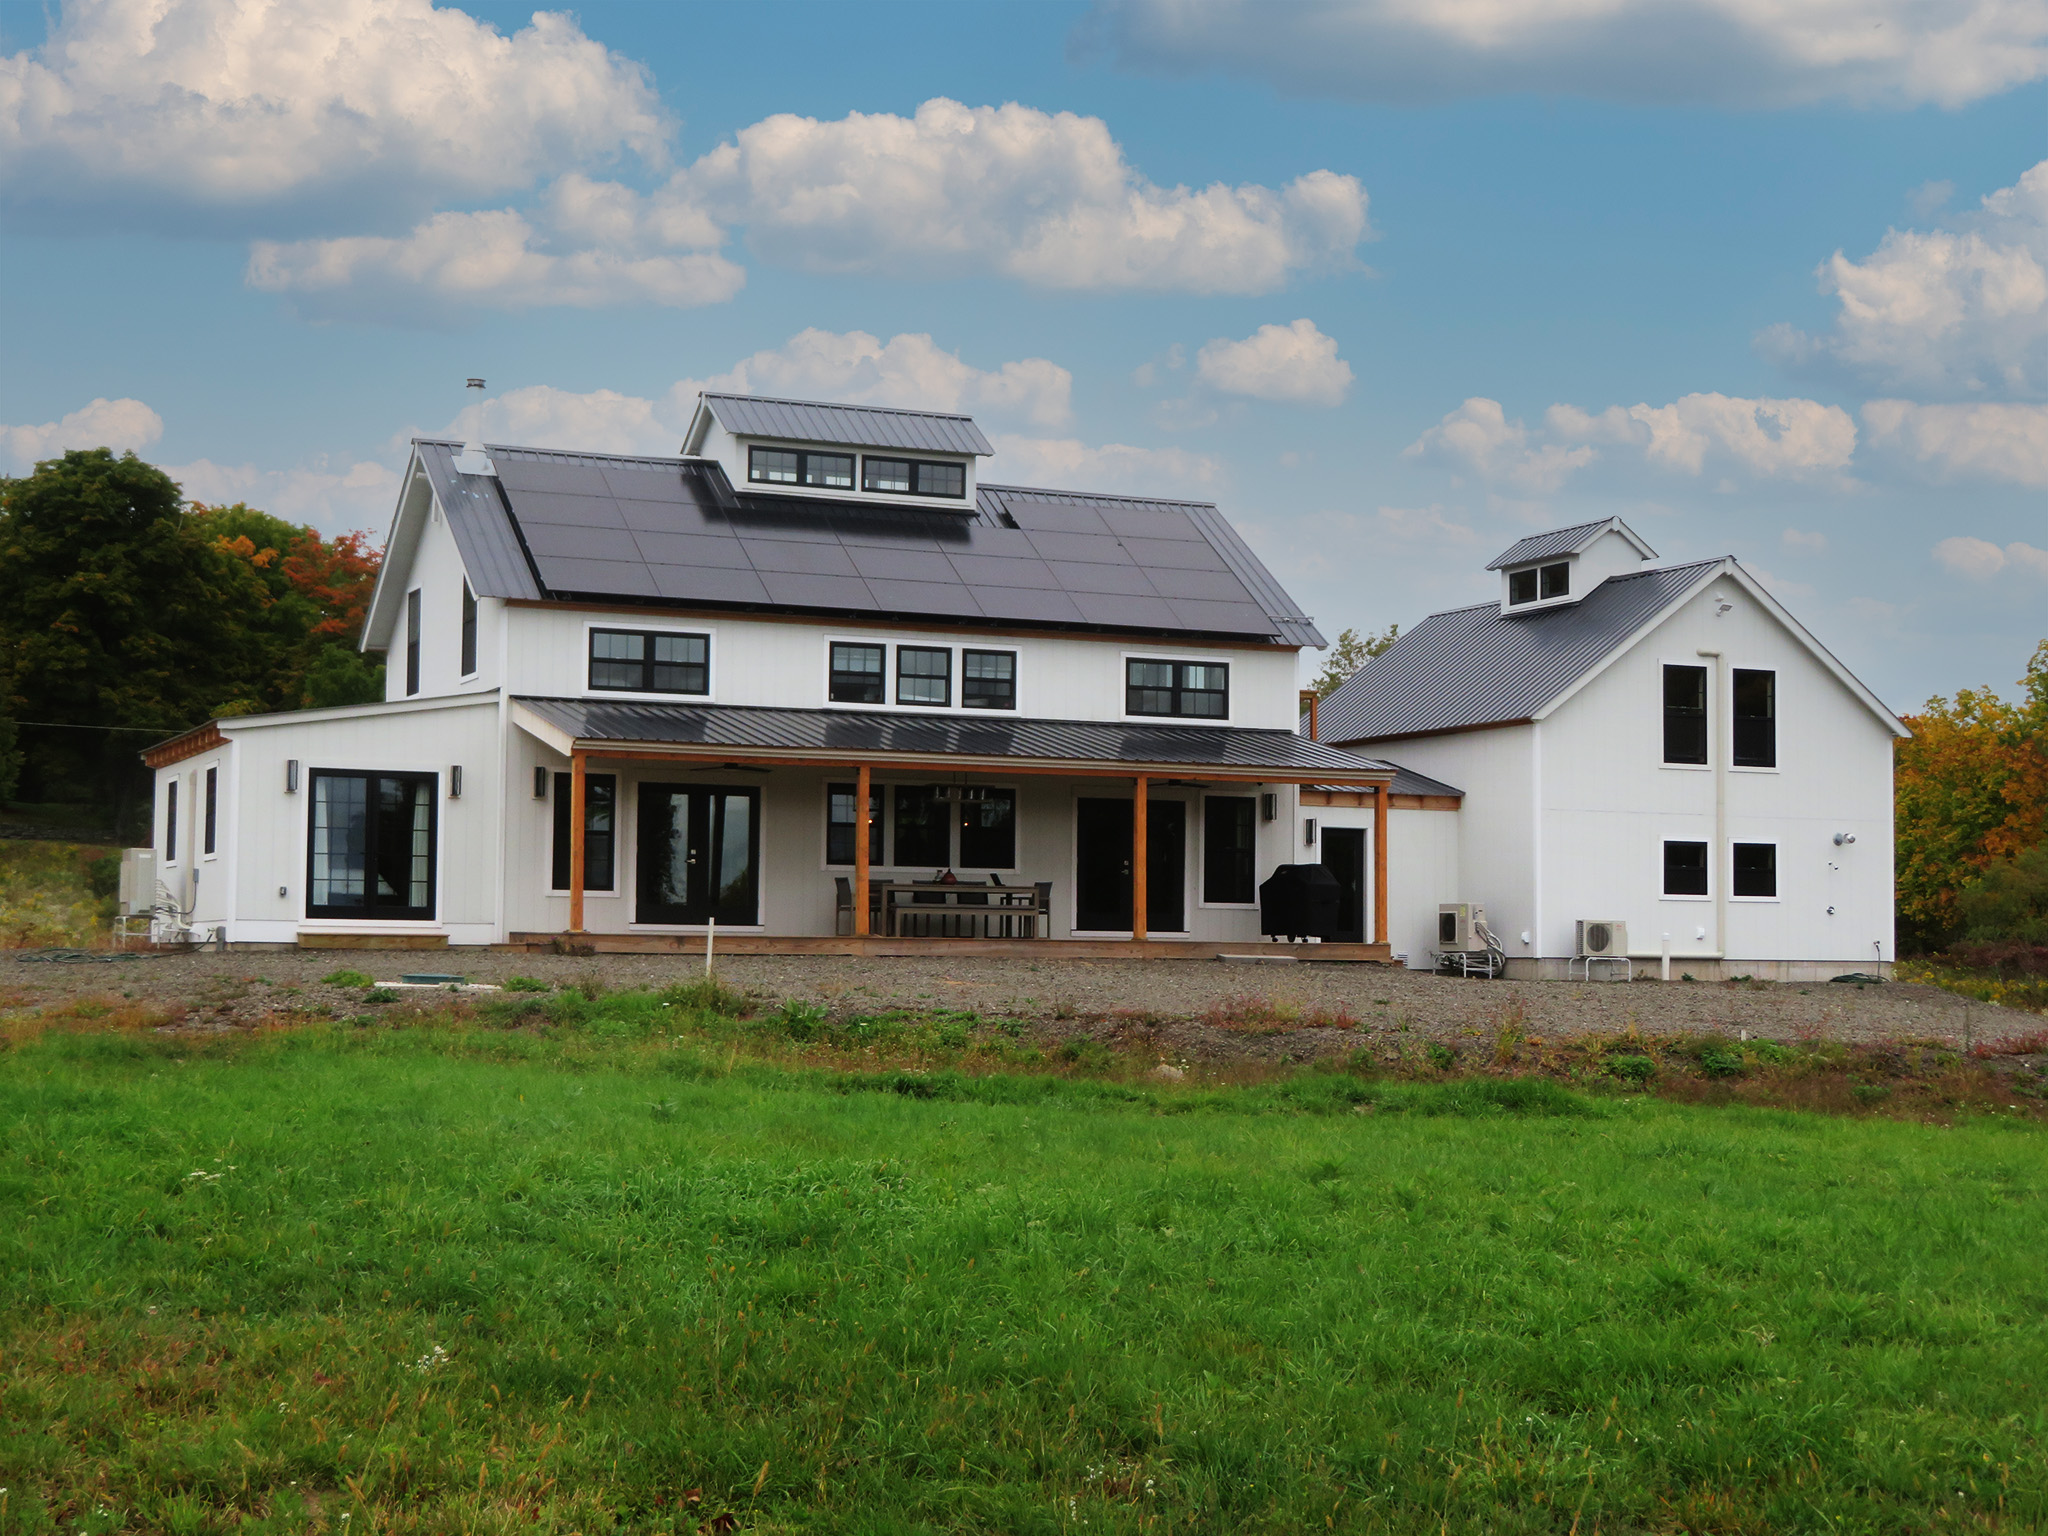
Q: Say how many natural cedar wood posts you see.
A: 4